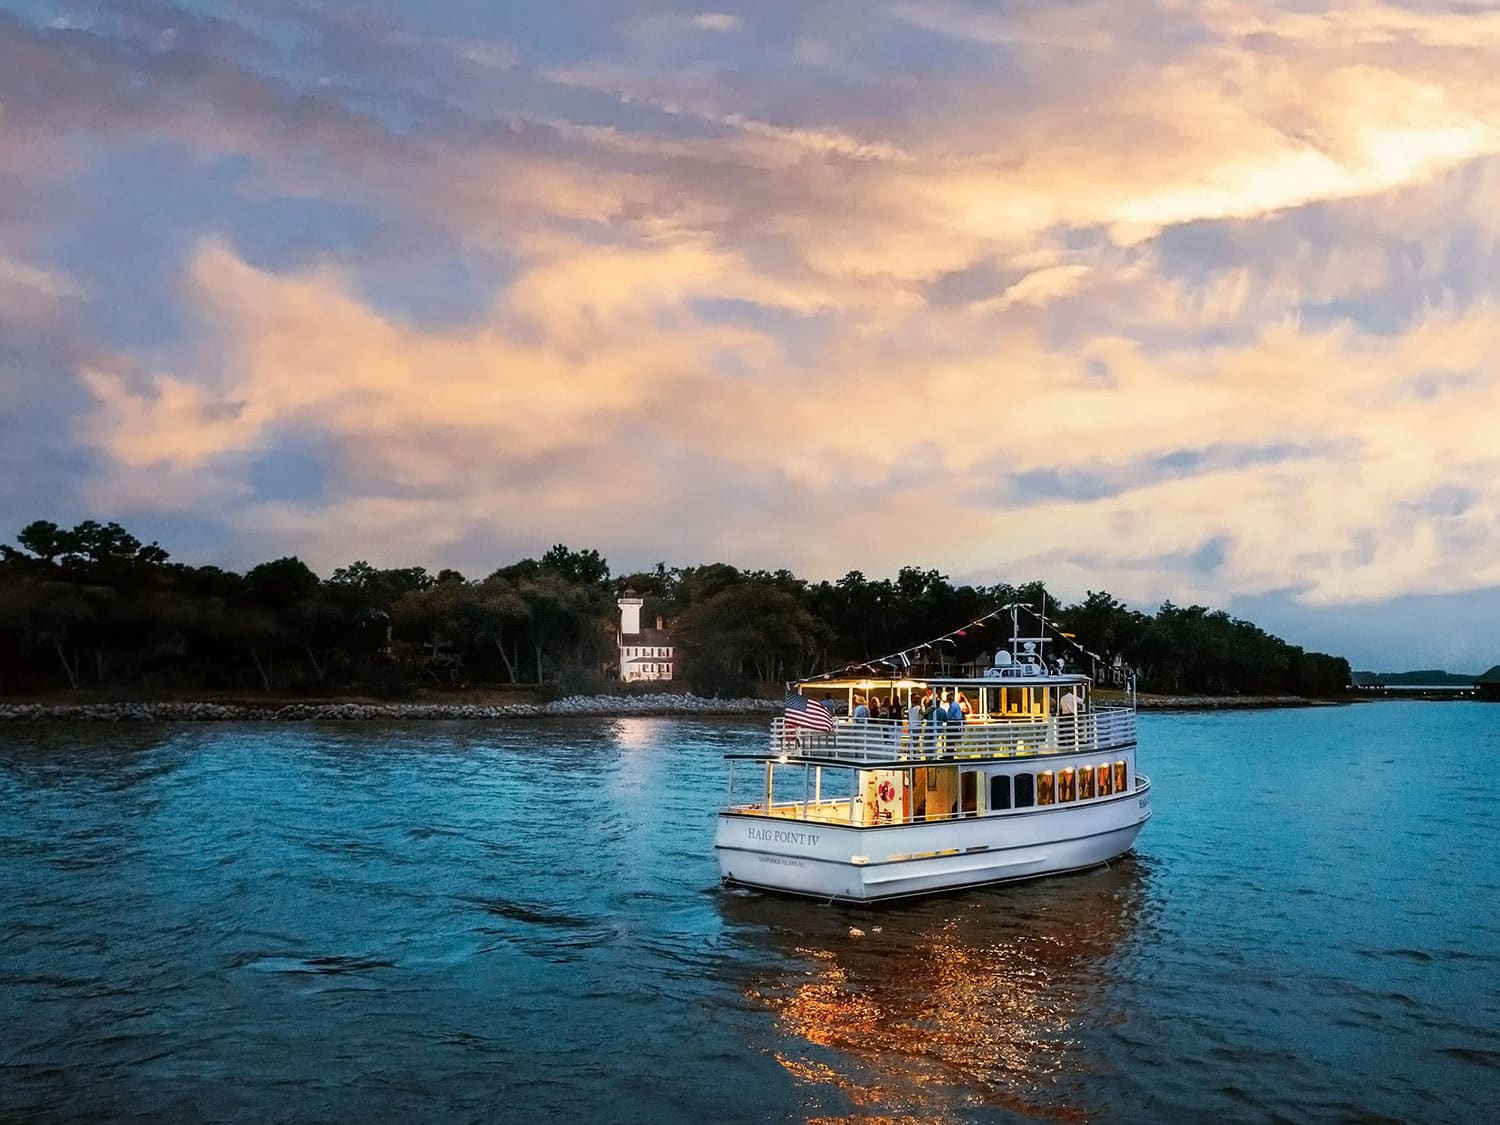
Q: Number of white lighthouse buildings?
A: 1